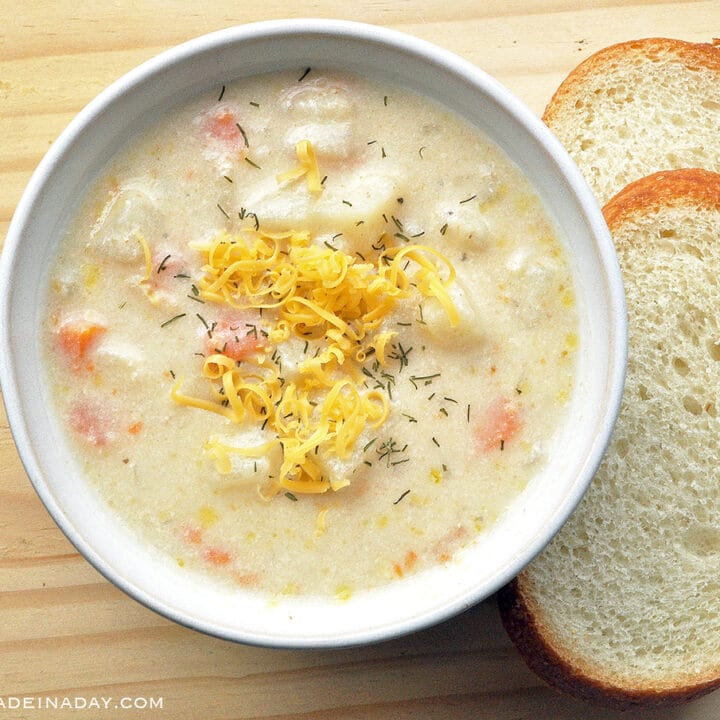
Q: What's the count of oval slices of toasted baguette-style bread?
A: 2